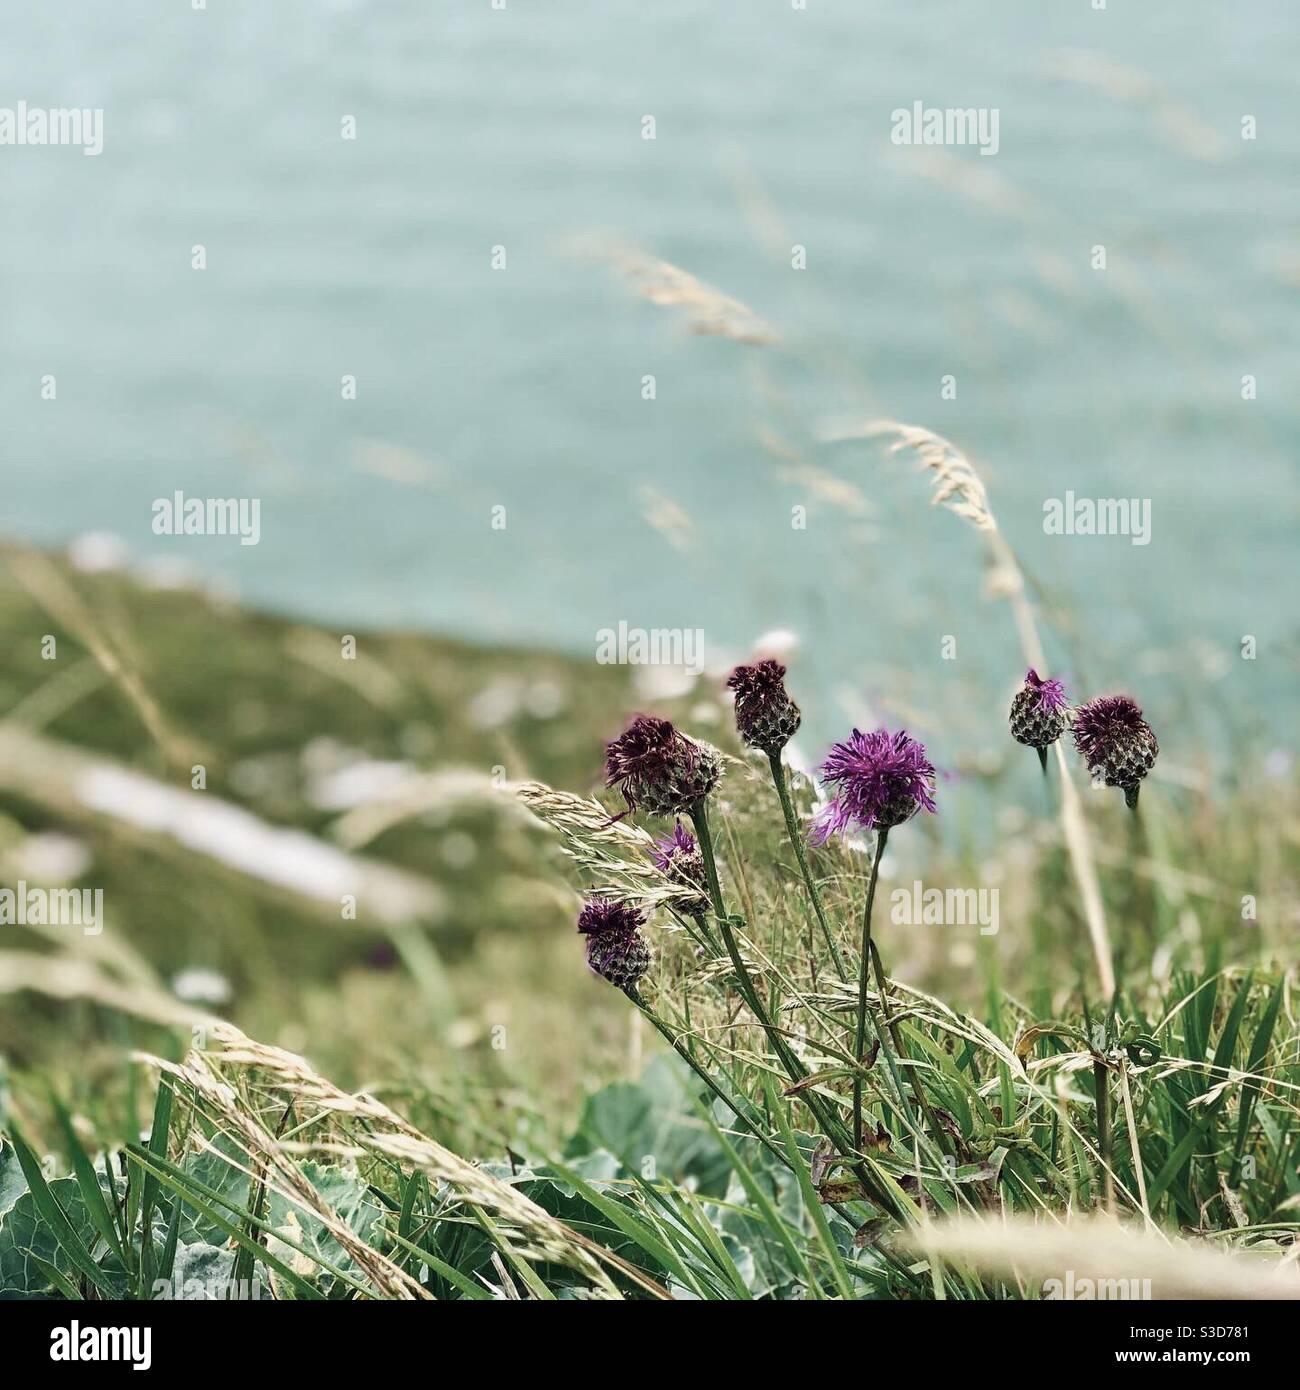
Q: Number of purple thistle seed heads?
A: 7